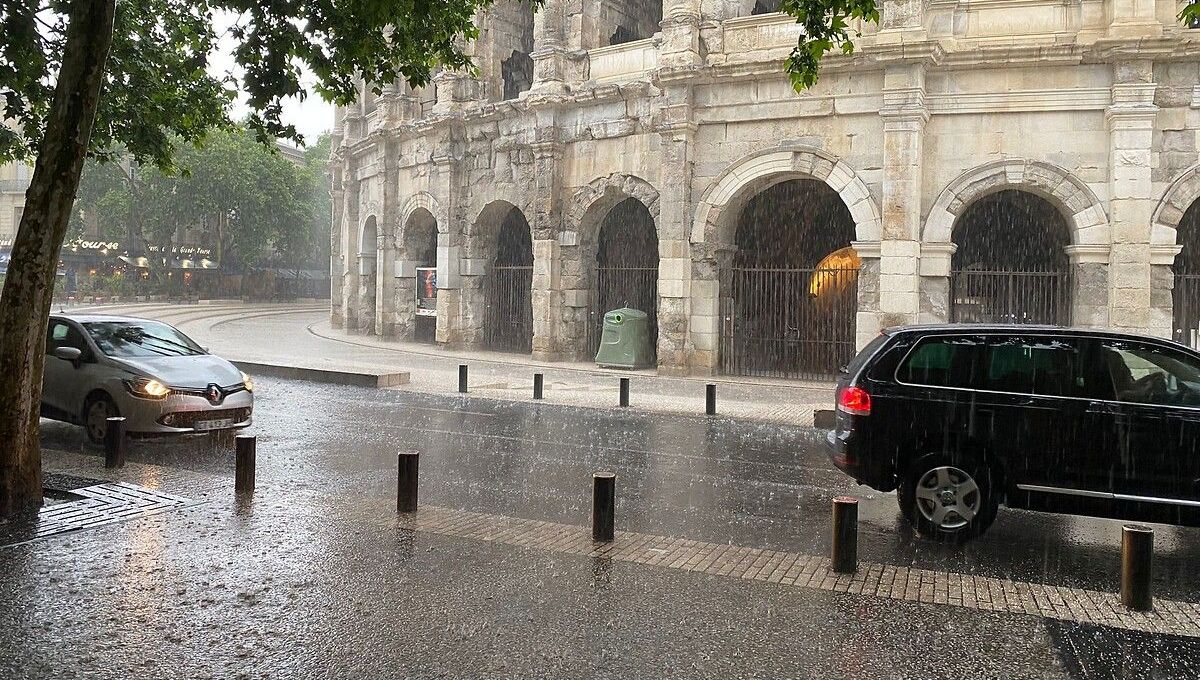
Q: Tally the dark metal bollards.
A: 10